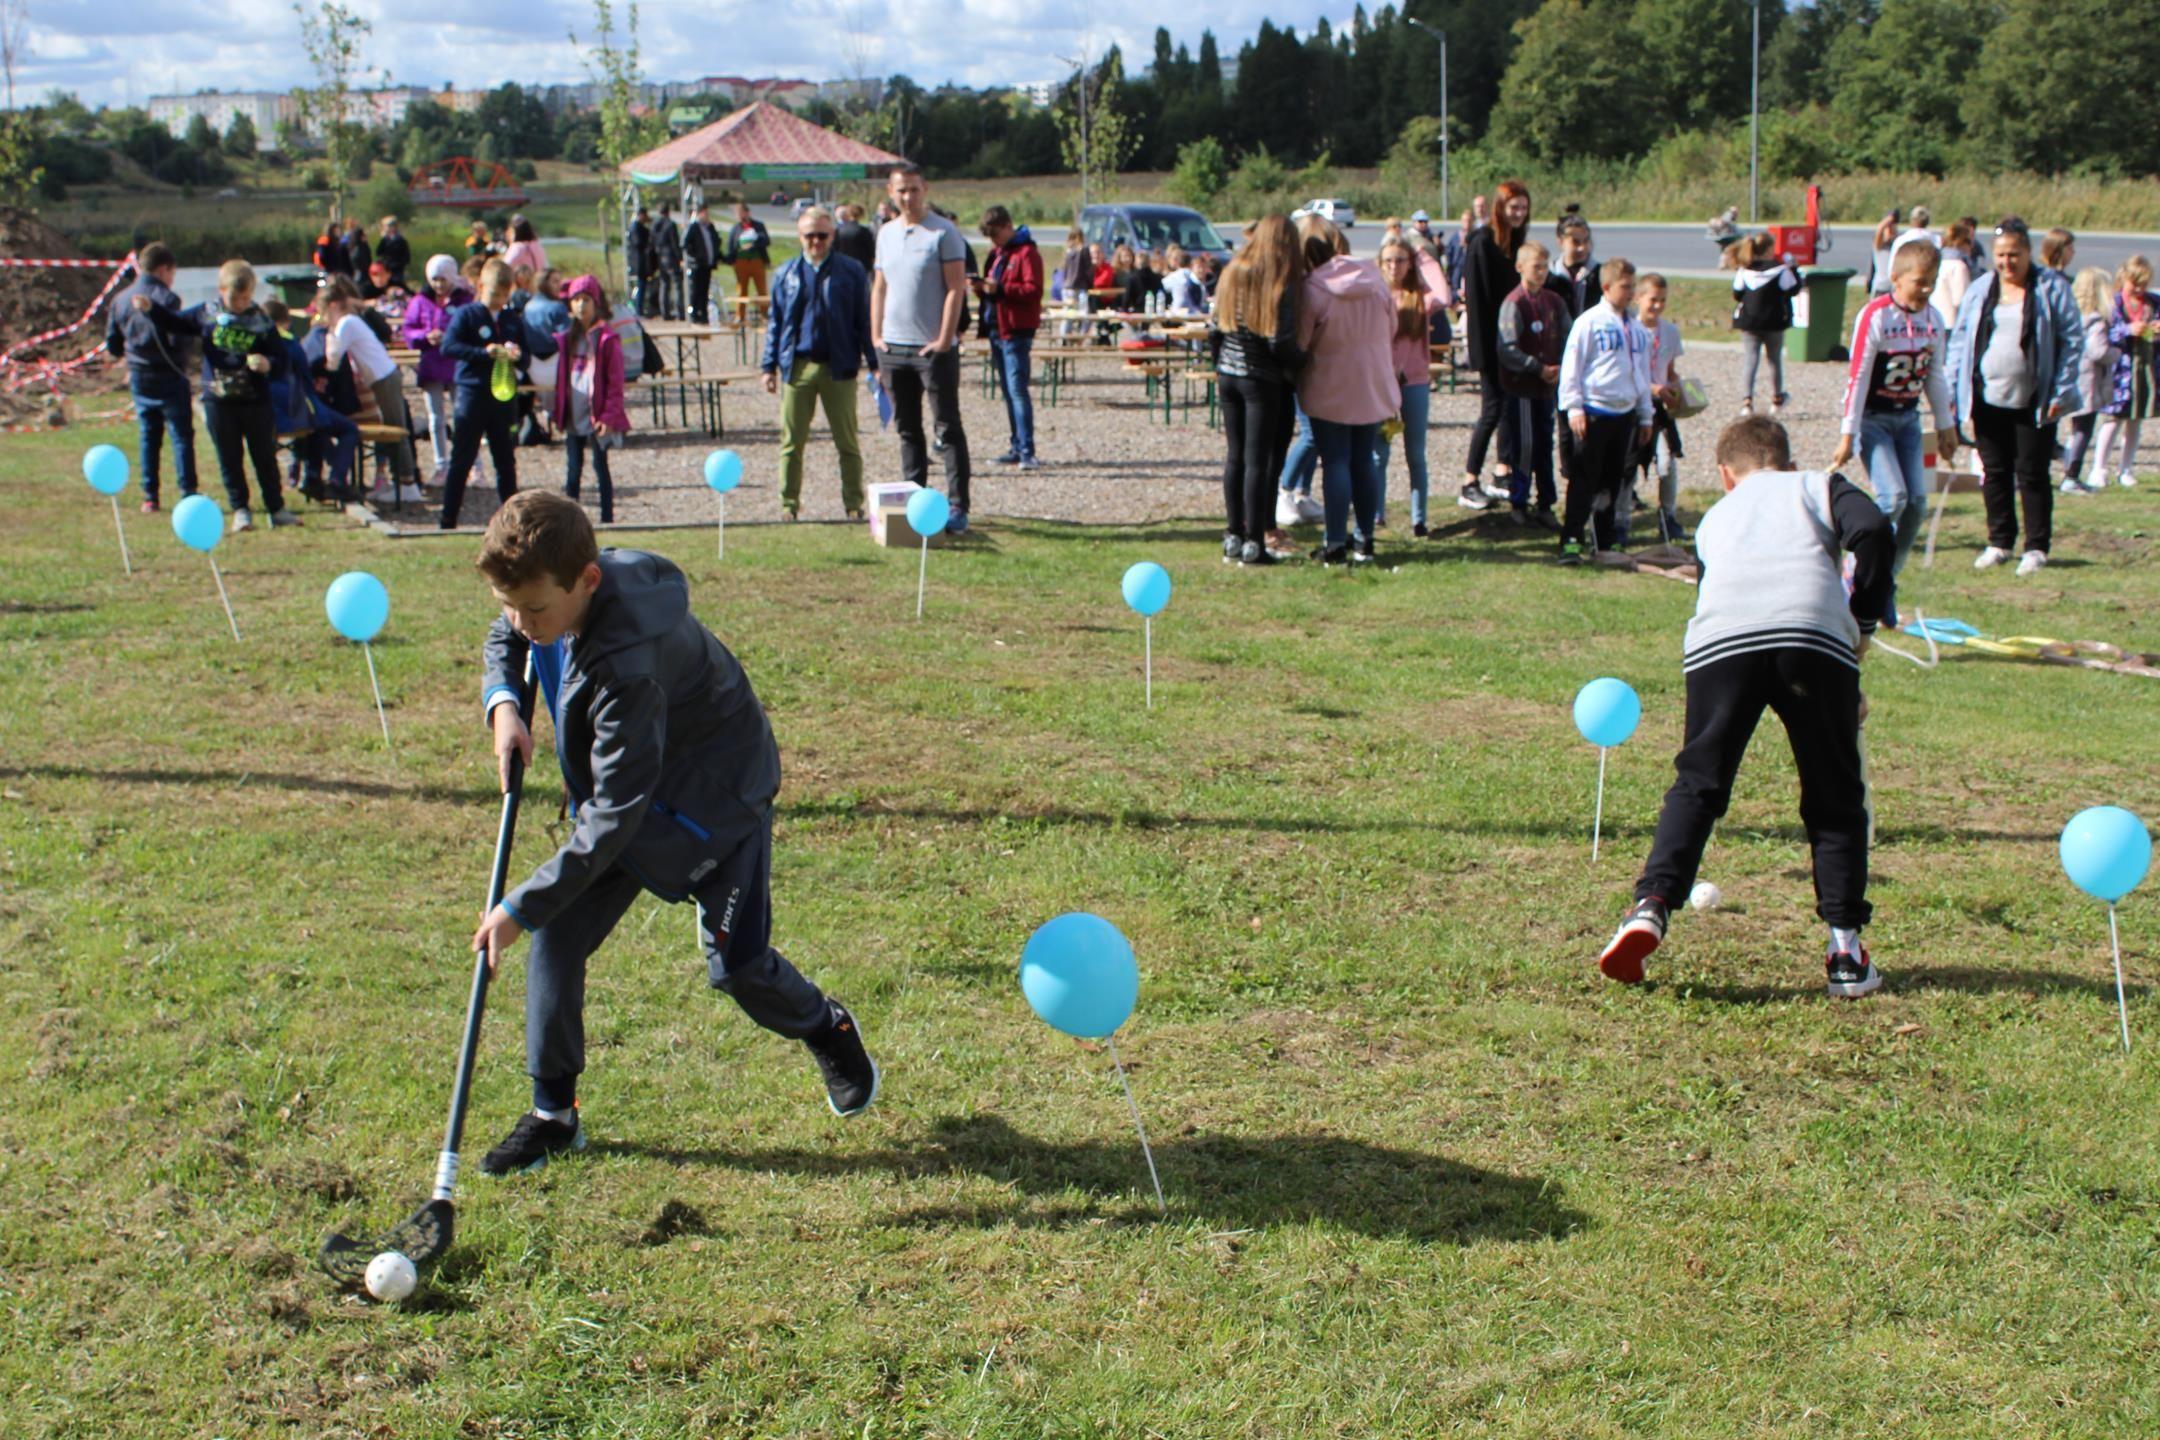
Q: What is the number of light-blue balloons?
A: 9